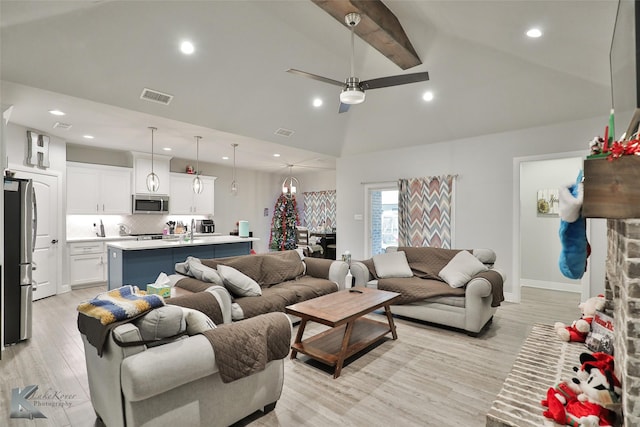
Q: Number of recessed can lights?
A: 9